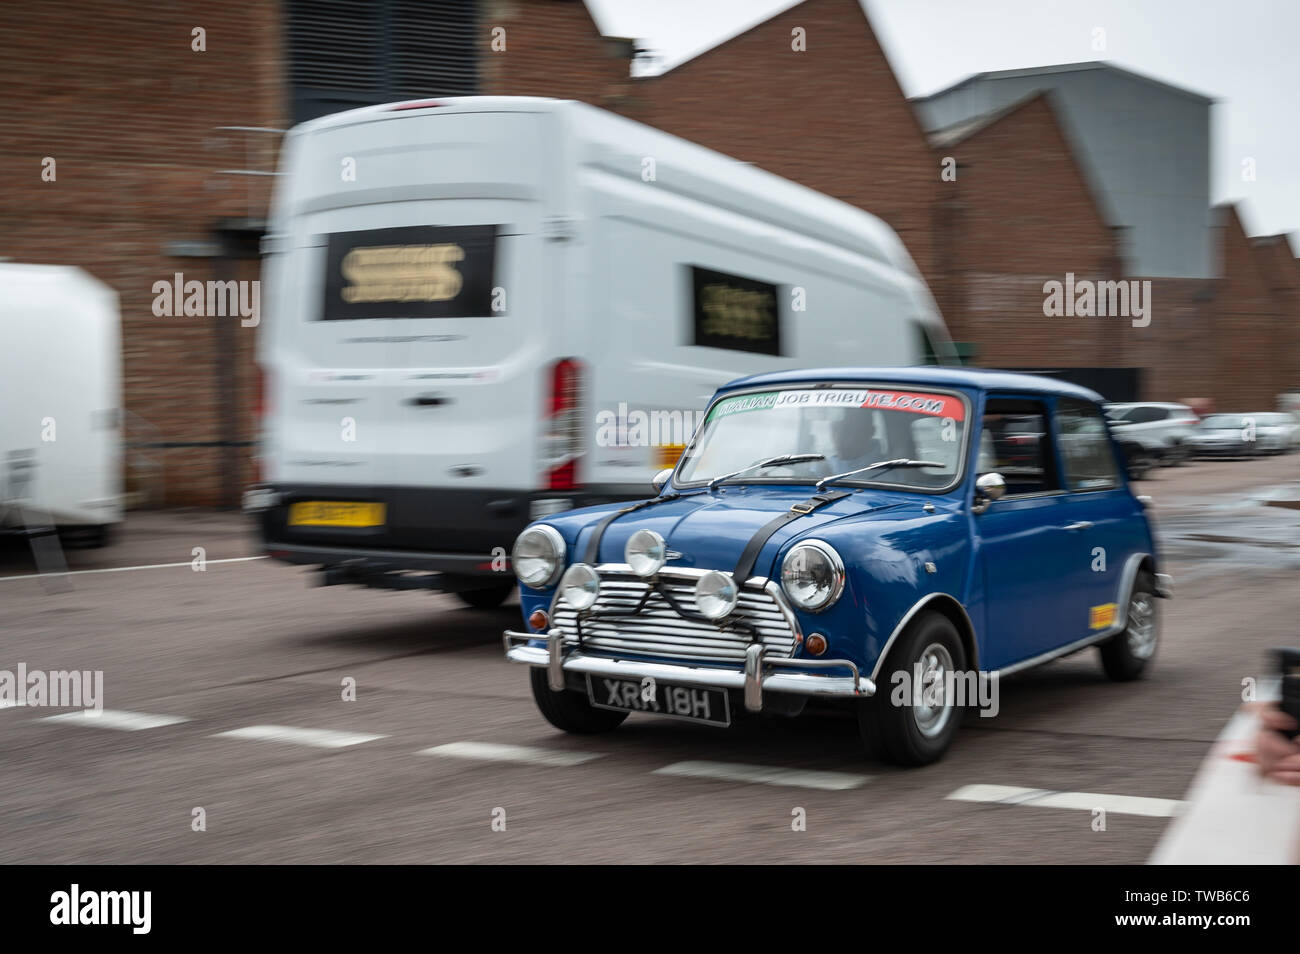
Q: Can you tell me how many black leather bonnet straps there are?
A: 2